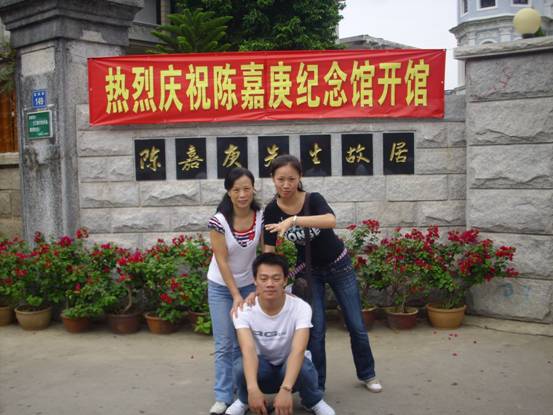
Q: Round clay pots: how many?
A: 9